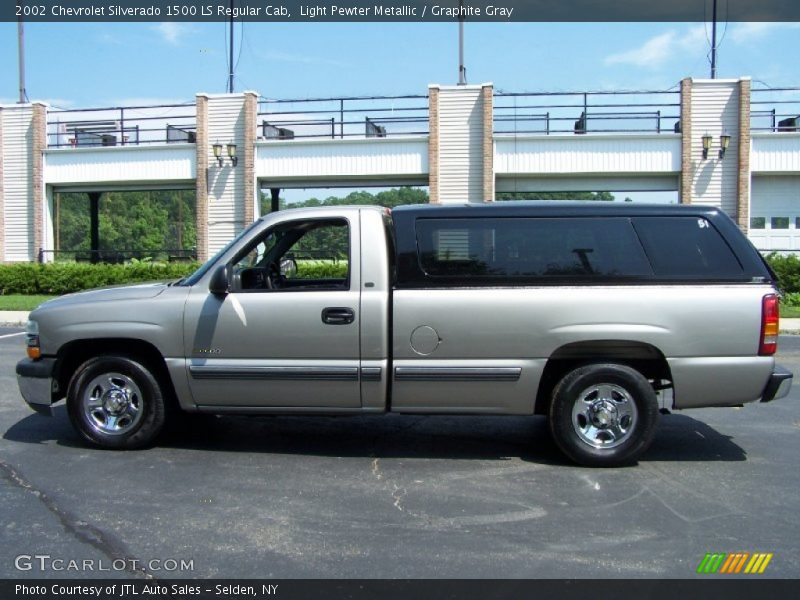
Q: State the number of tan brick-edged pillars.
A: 4